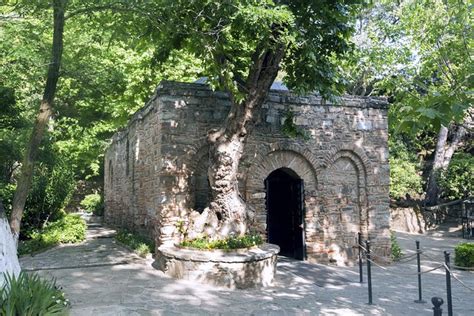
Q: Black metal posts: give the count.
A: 5